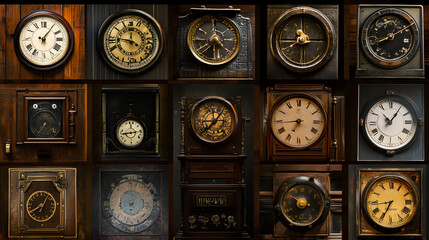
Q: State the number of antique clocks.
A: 14